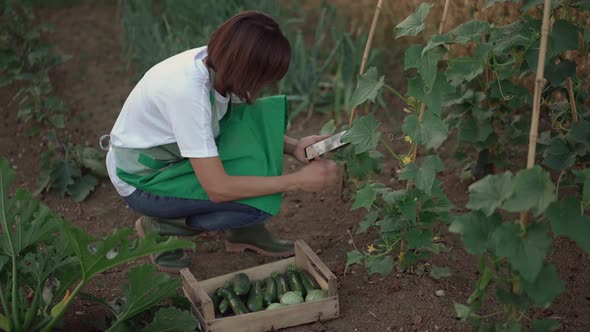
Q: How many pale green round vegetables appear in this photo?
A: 3